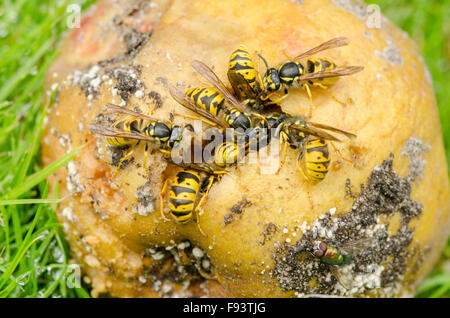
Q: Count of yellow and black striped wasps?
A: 7